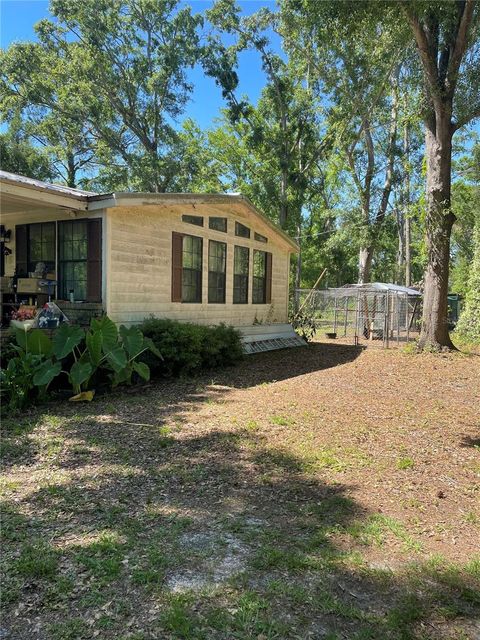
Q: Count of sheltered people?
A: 0